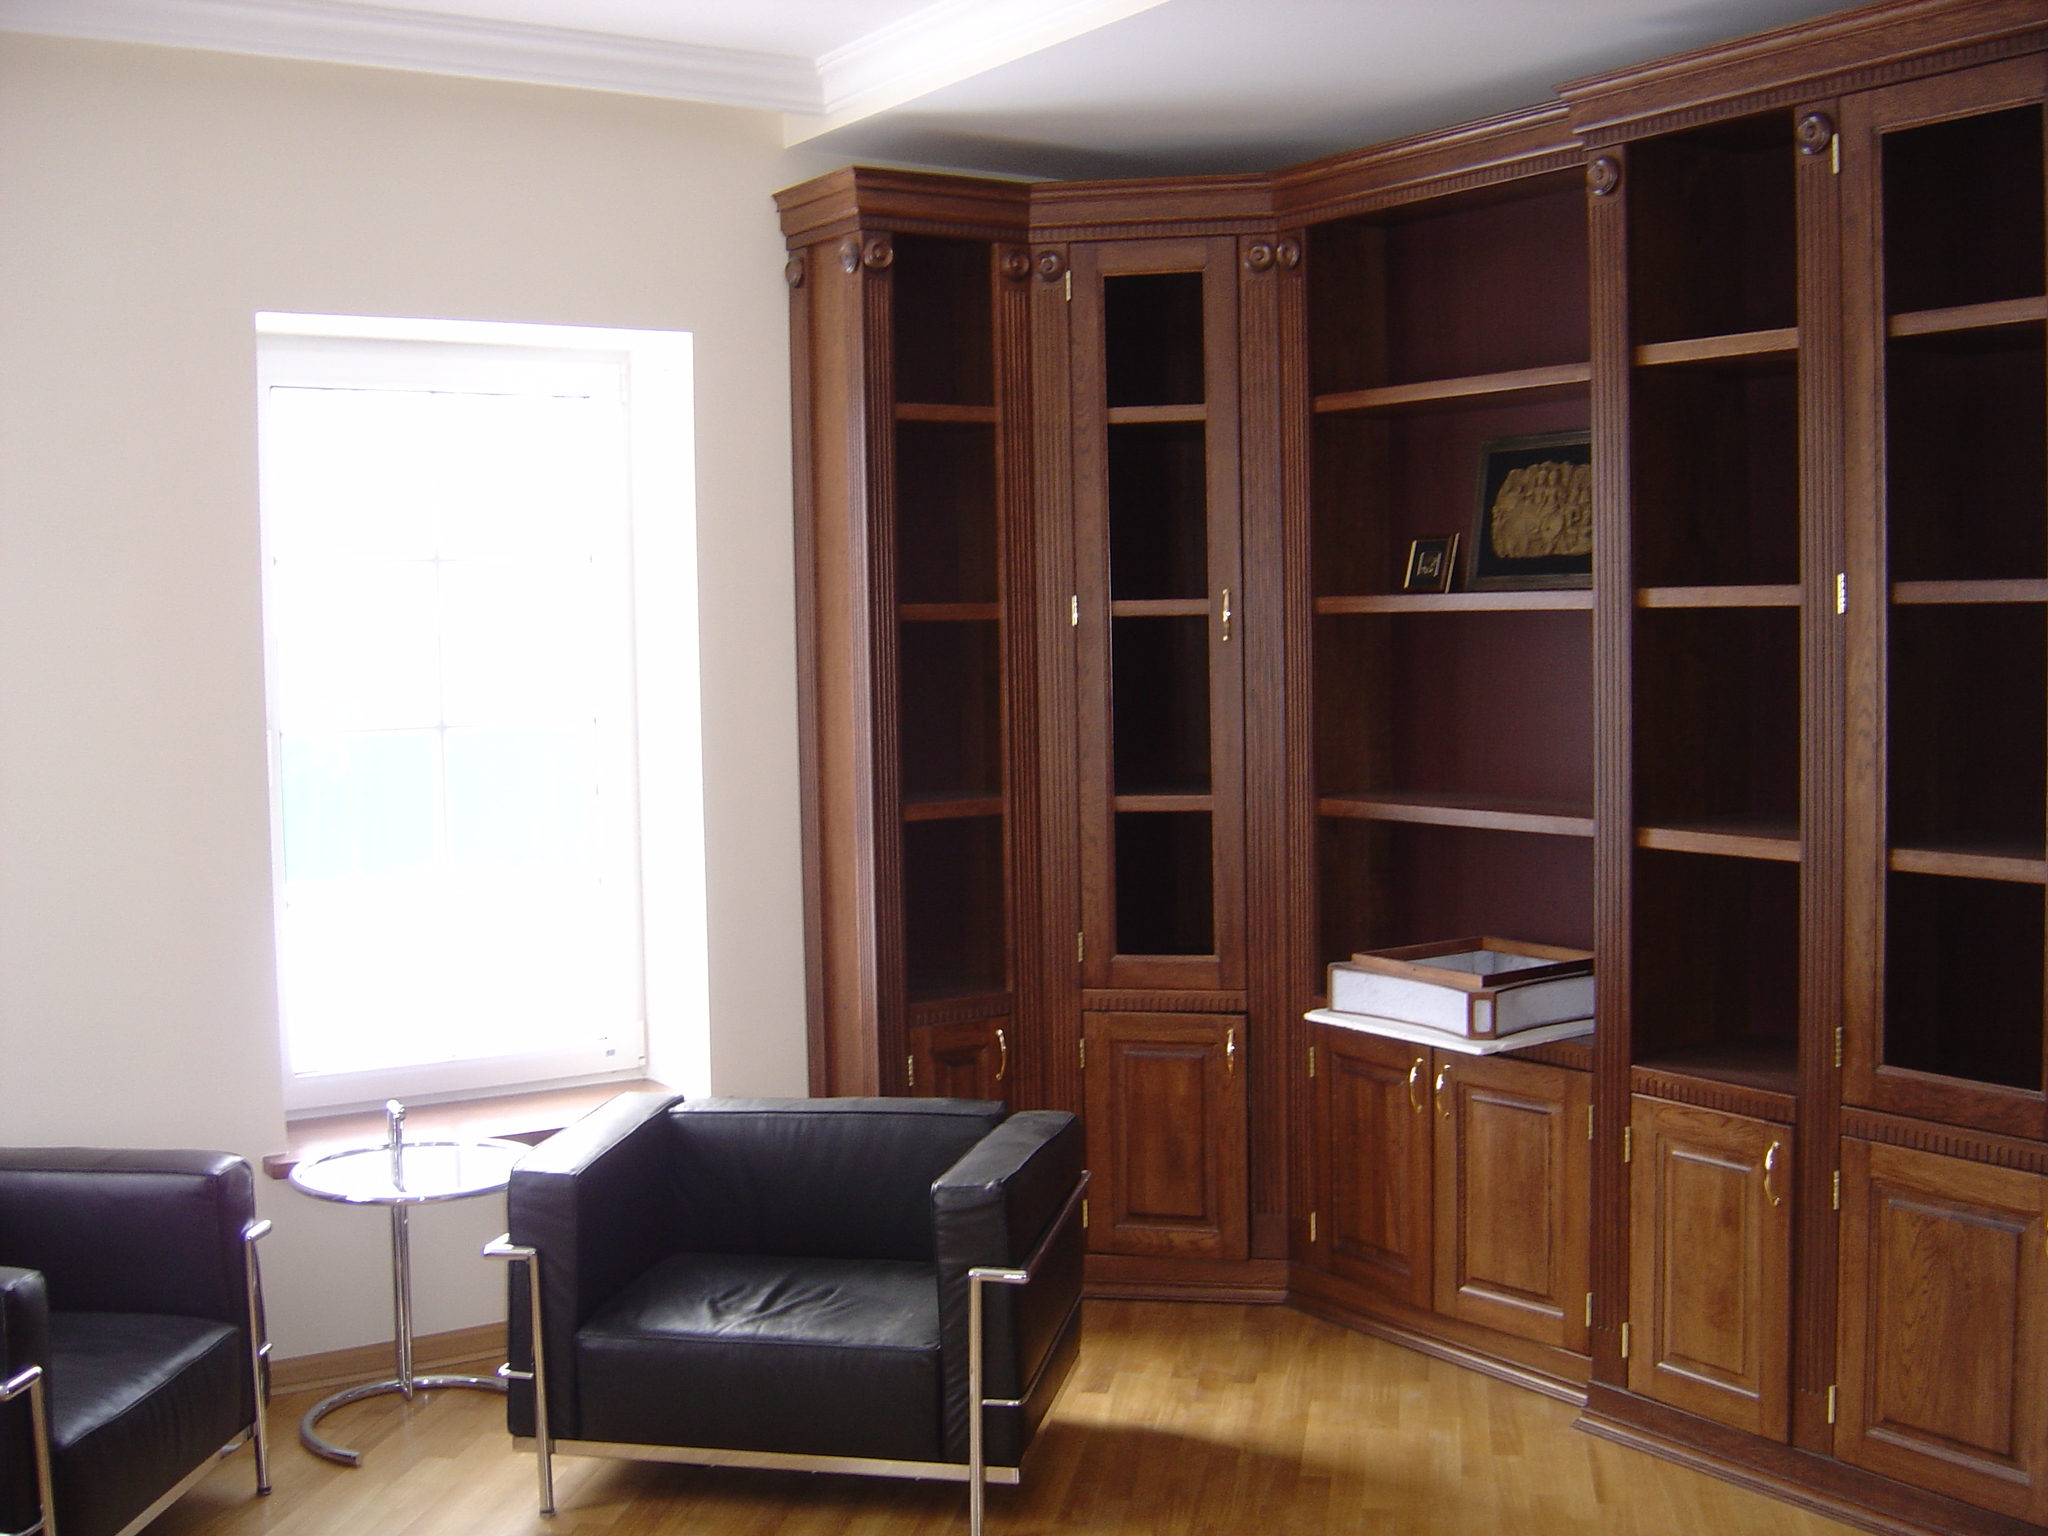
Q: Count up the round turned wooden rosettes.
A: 9